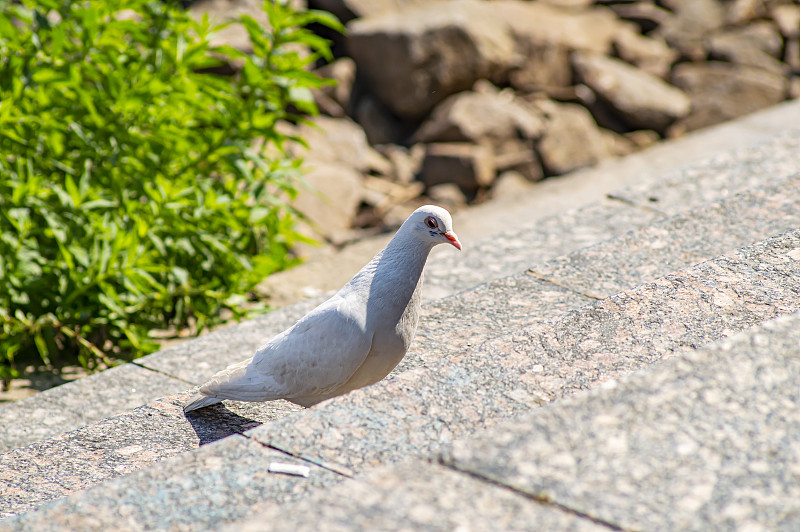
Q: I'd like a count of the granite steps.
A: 4